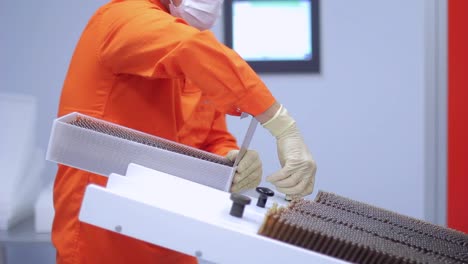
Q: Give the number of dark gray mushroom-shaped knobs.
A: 2